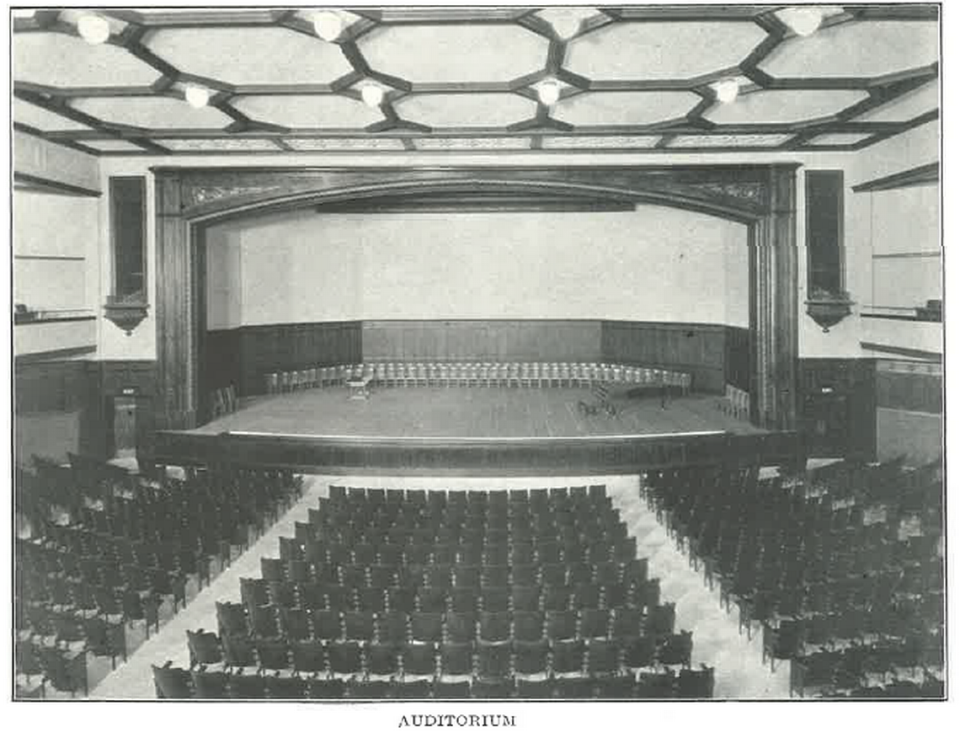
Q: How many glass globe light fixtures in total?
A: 8